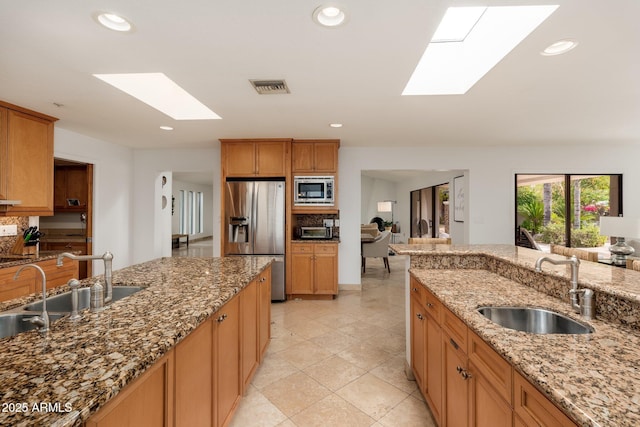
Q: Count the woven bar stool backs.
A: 3